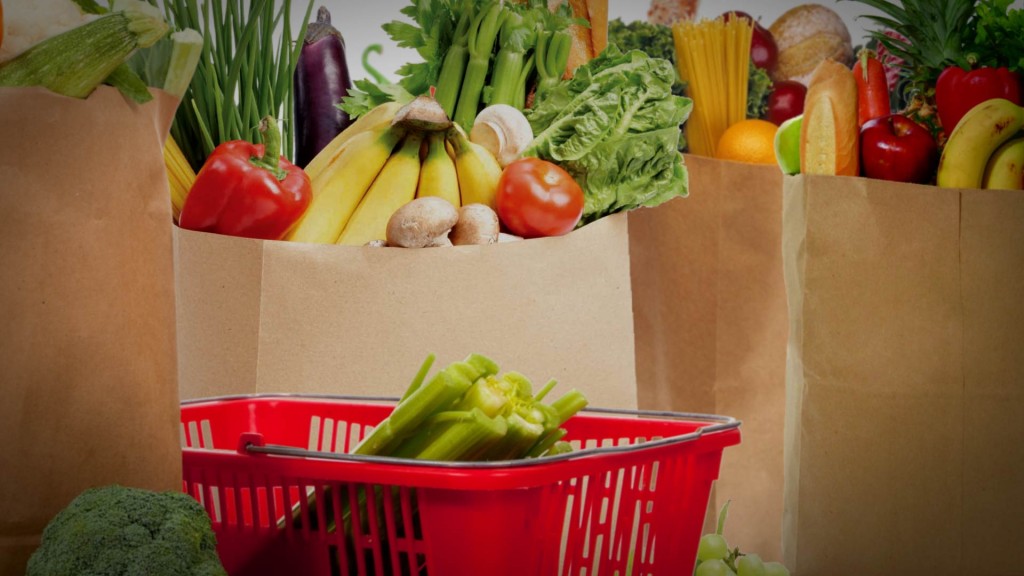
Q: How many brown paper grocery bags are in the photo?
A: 4